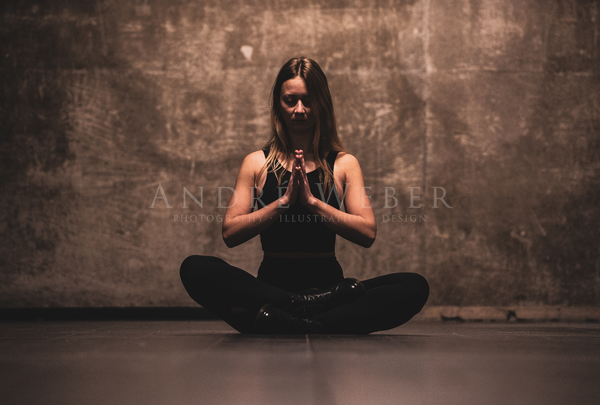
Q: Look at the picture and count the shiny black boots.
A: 2